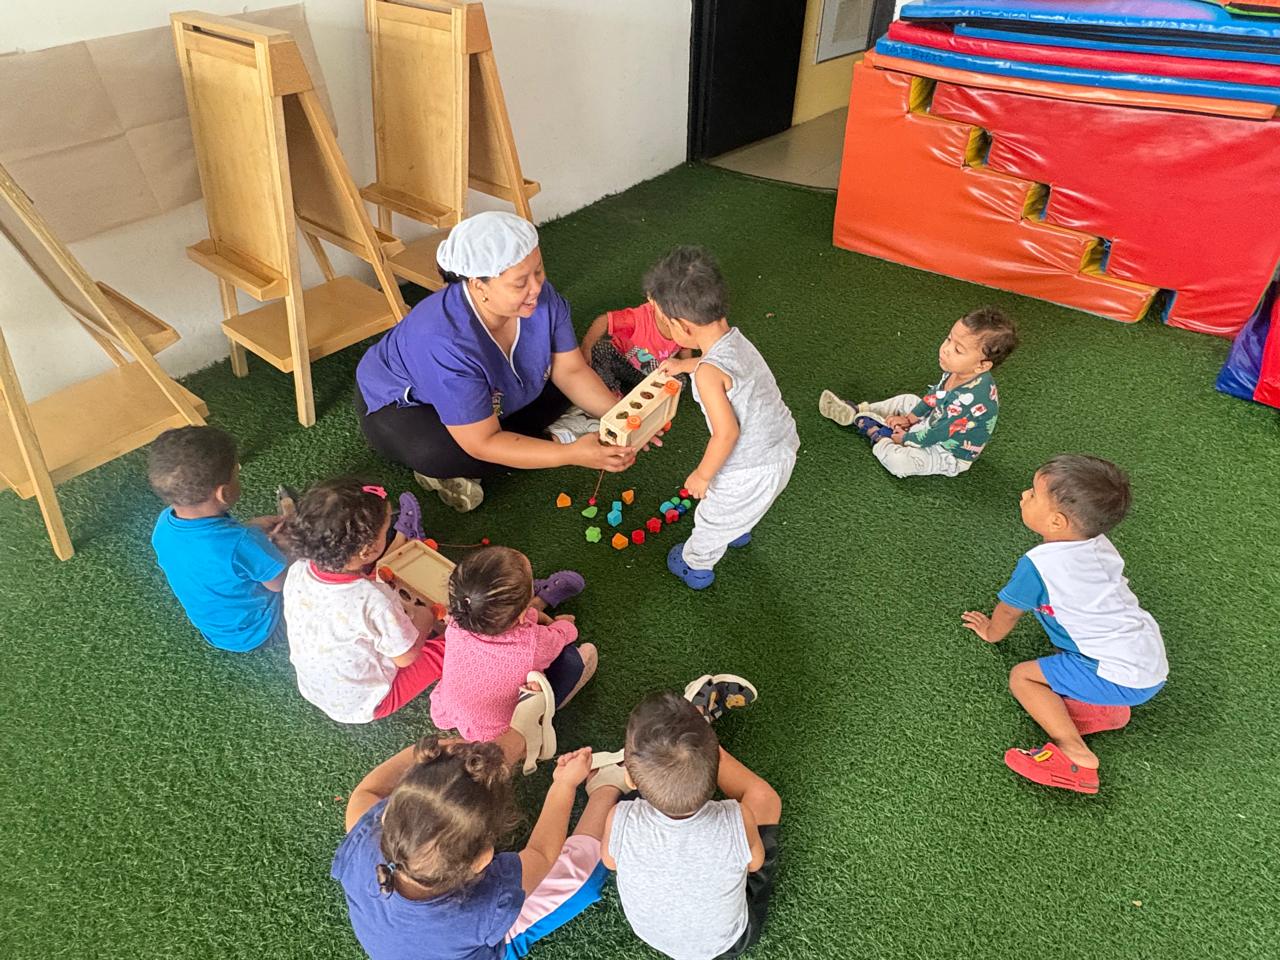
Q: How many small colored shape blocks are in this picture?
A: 15